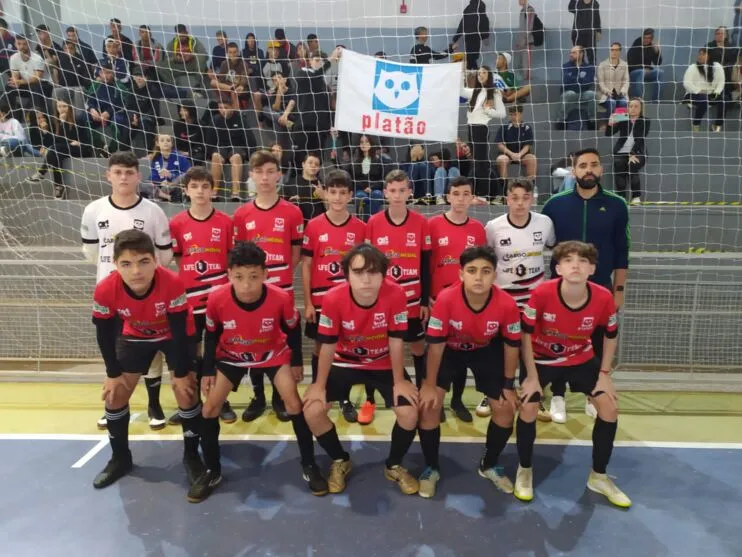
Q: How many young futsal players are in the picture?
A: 12